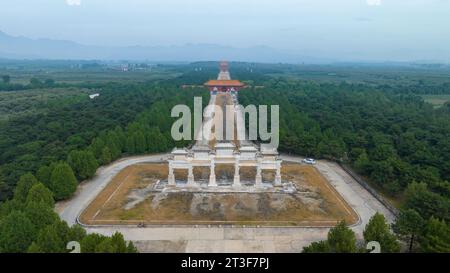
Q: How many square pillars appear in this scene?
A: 6